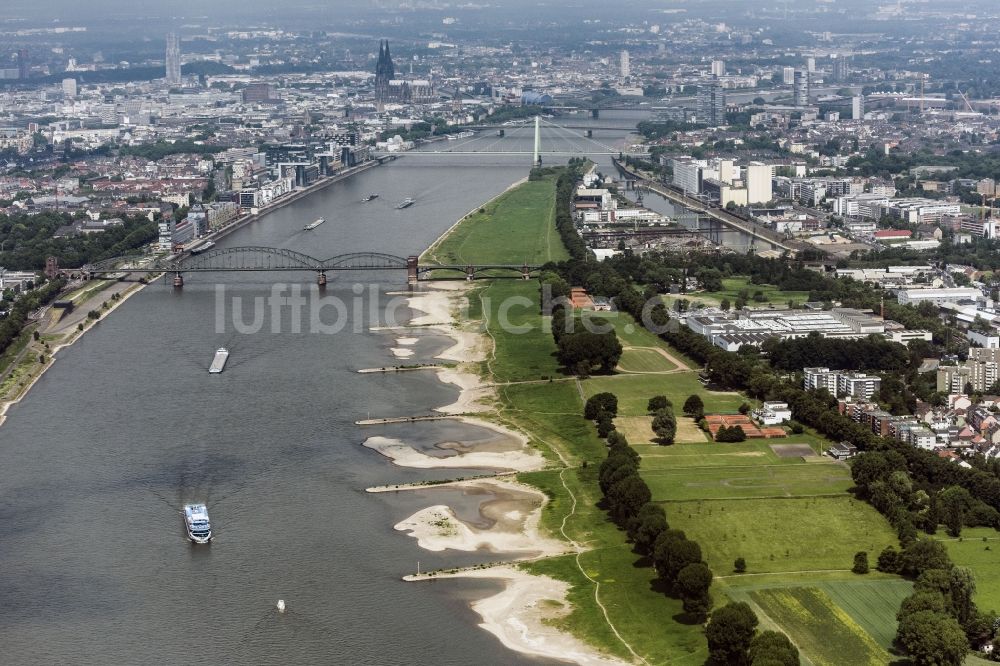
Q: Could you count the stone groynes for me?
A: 6